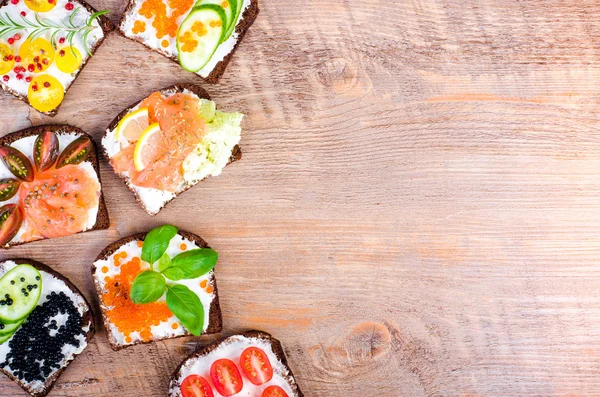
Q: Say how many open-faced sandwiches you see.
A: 7